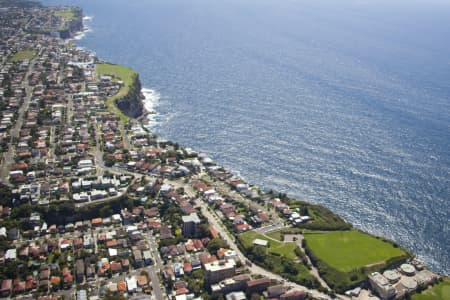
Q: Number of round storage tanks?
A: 3